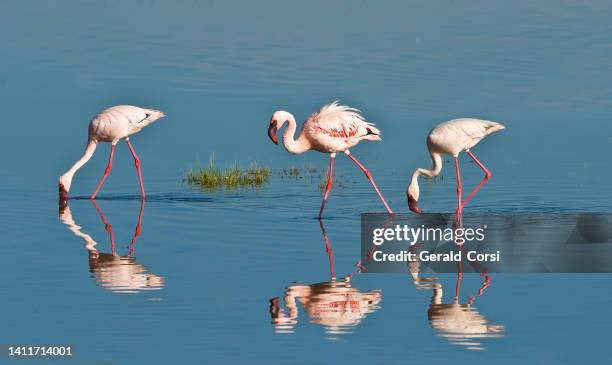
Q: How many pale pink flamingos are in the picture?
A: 3